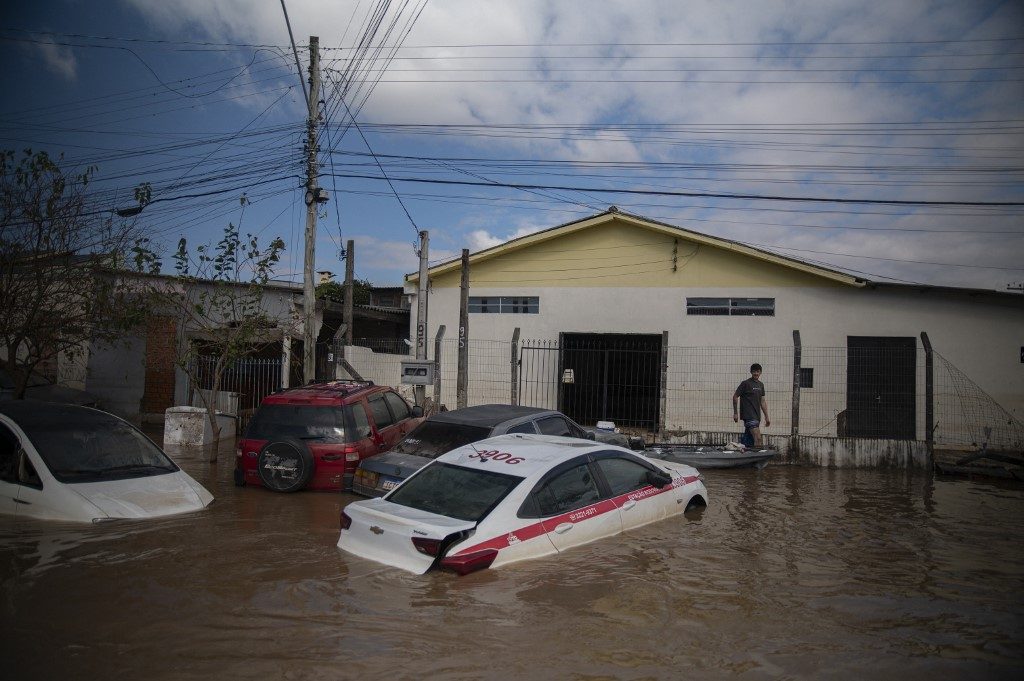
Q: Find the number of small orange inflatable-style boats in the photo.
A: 0